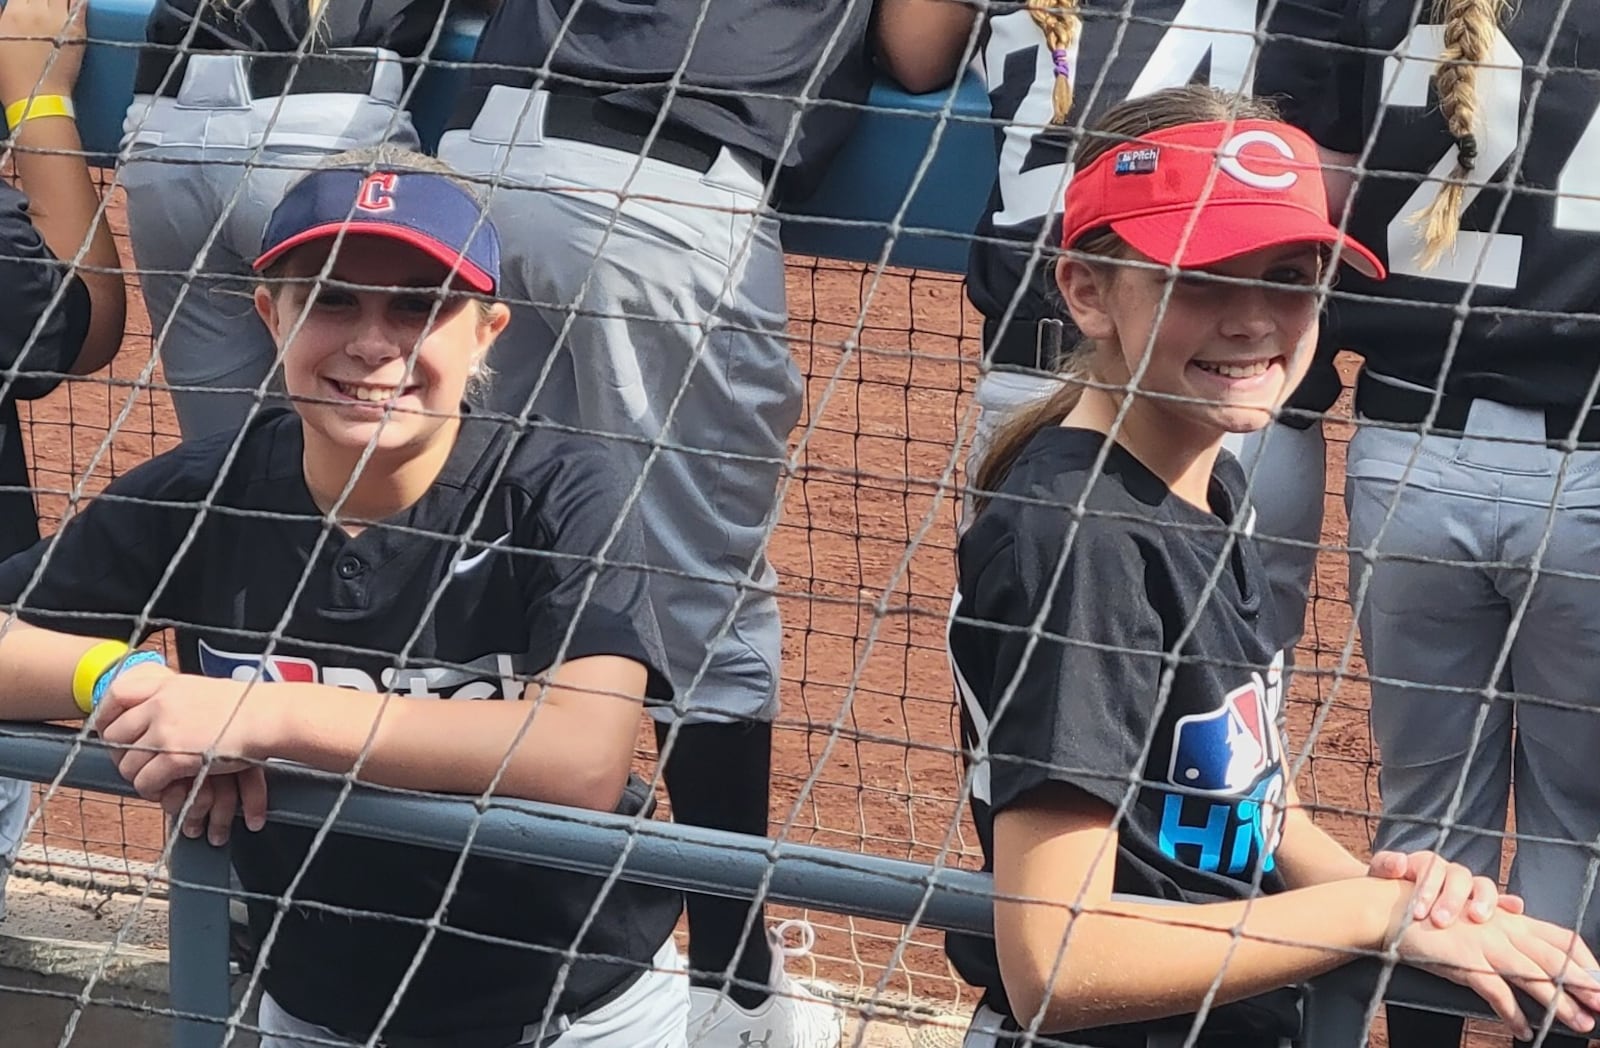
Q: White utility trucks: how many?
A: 0